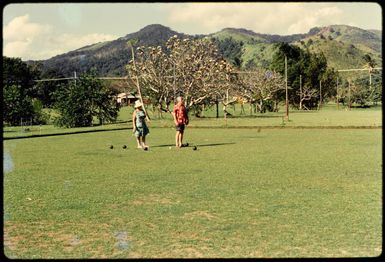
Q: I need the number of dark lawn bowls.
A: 5